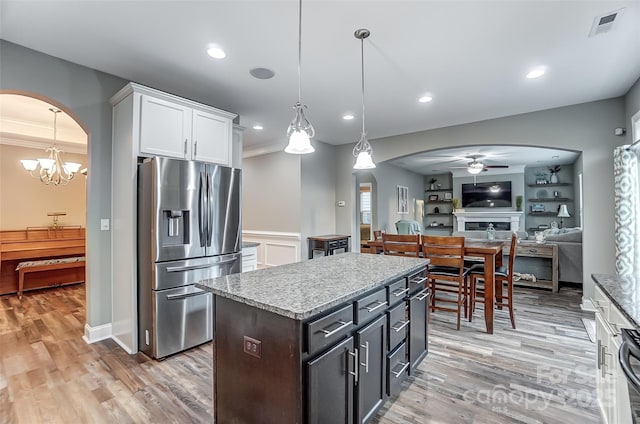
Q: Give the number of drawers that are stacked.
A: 3